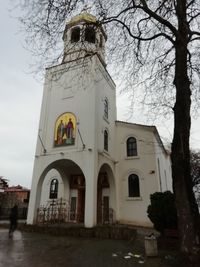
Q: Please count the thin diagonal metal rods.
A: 2